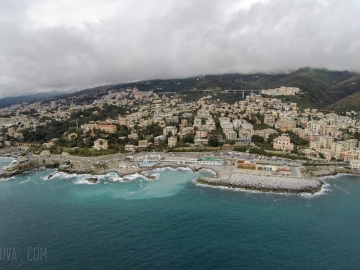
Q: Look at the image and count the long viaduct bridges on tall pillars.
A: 1